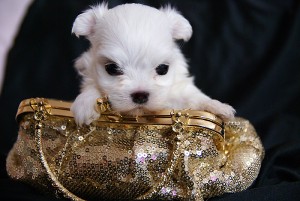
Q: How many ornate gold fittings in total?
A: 3